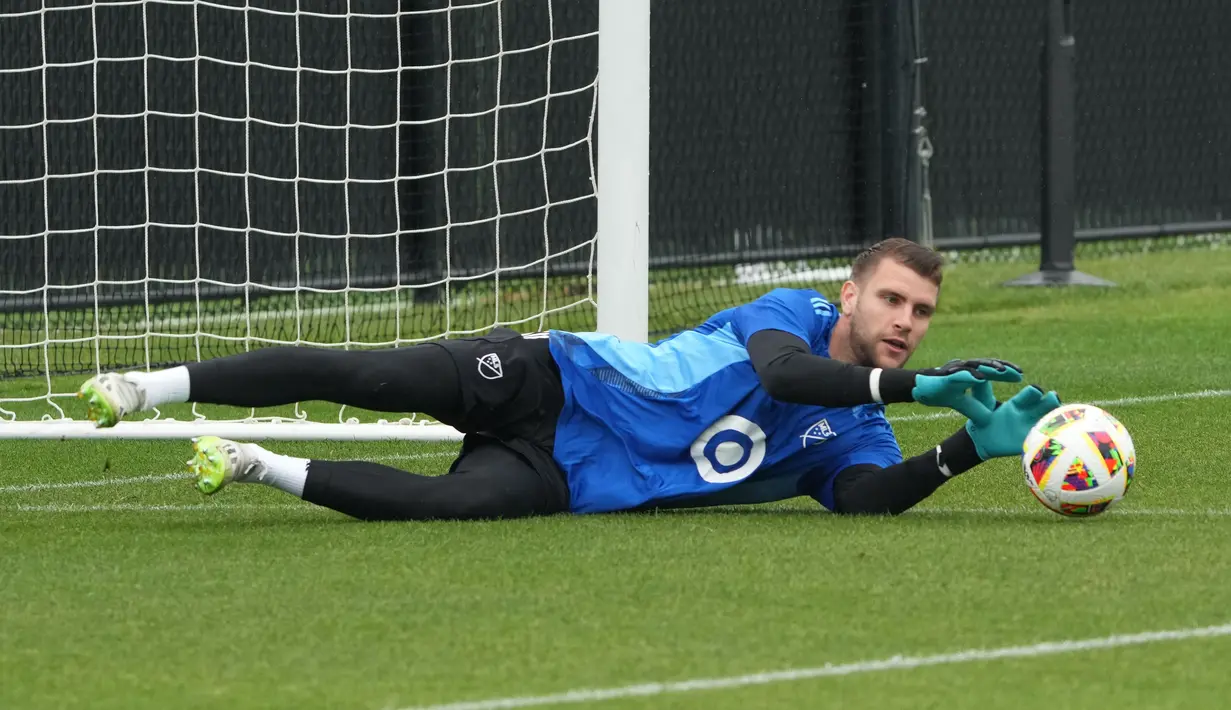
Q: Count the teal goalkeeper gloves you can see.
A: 2